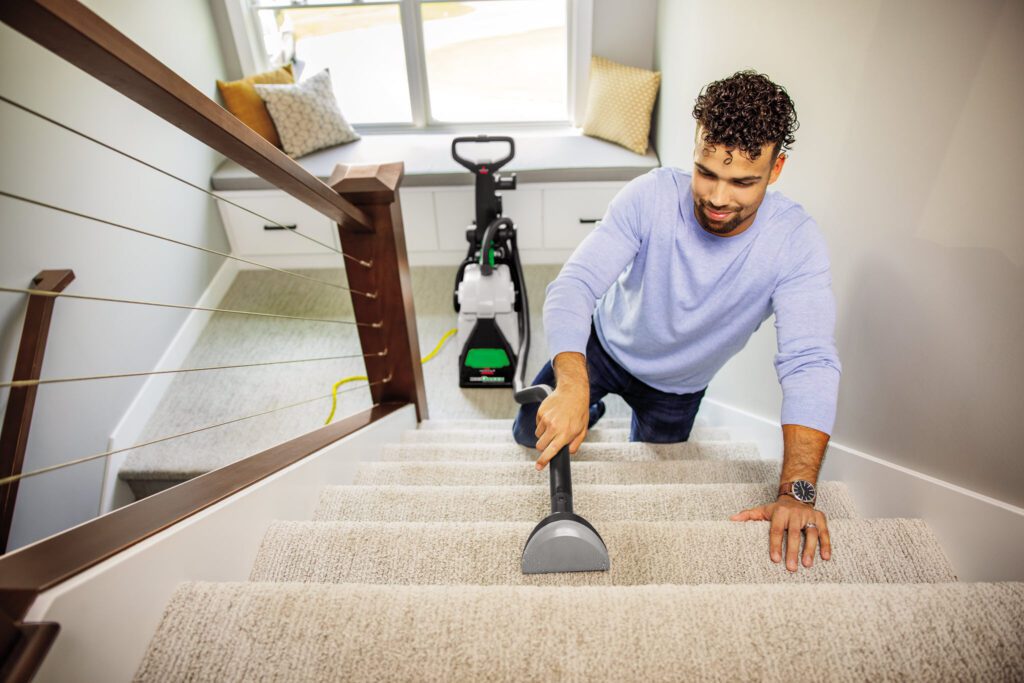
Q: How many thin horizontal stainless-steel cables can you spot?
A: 5